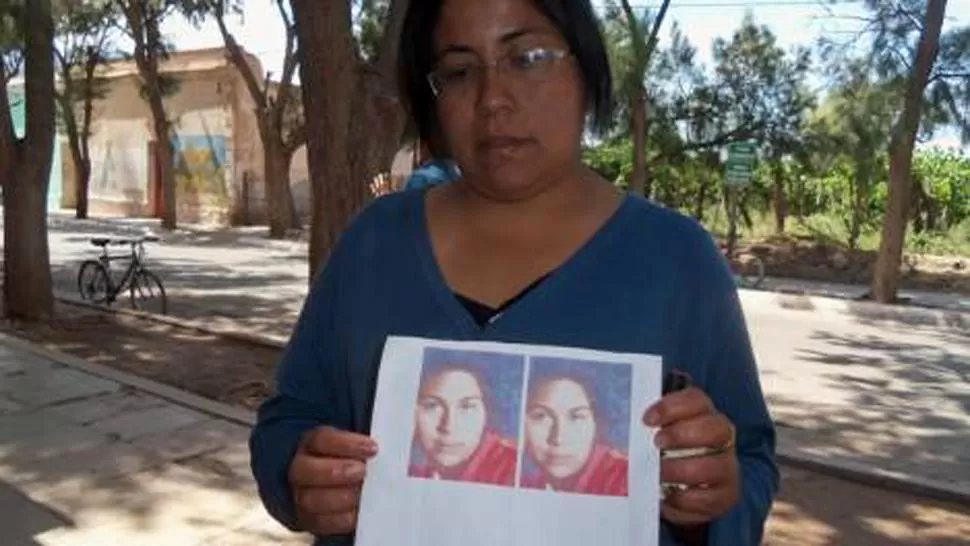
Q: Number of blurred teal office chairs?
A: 0